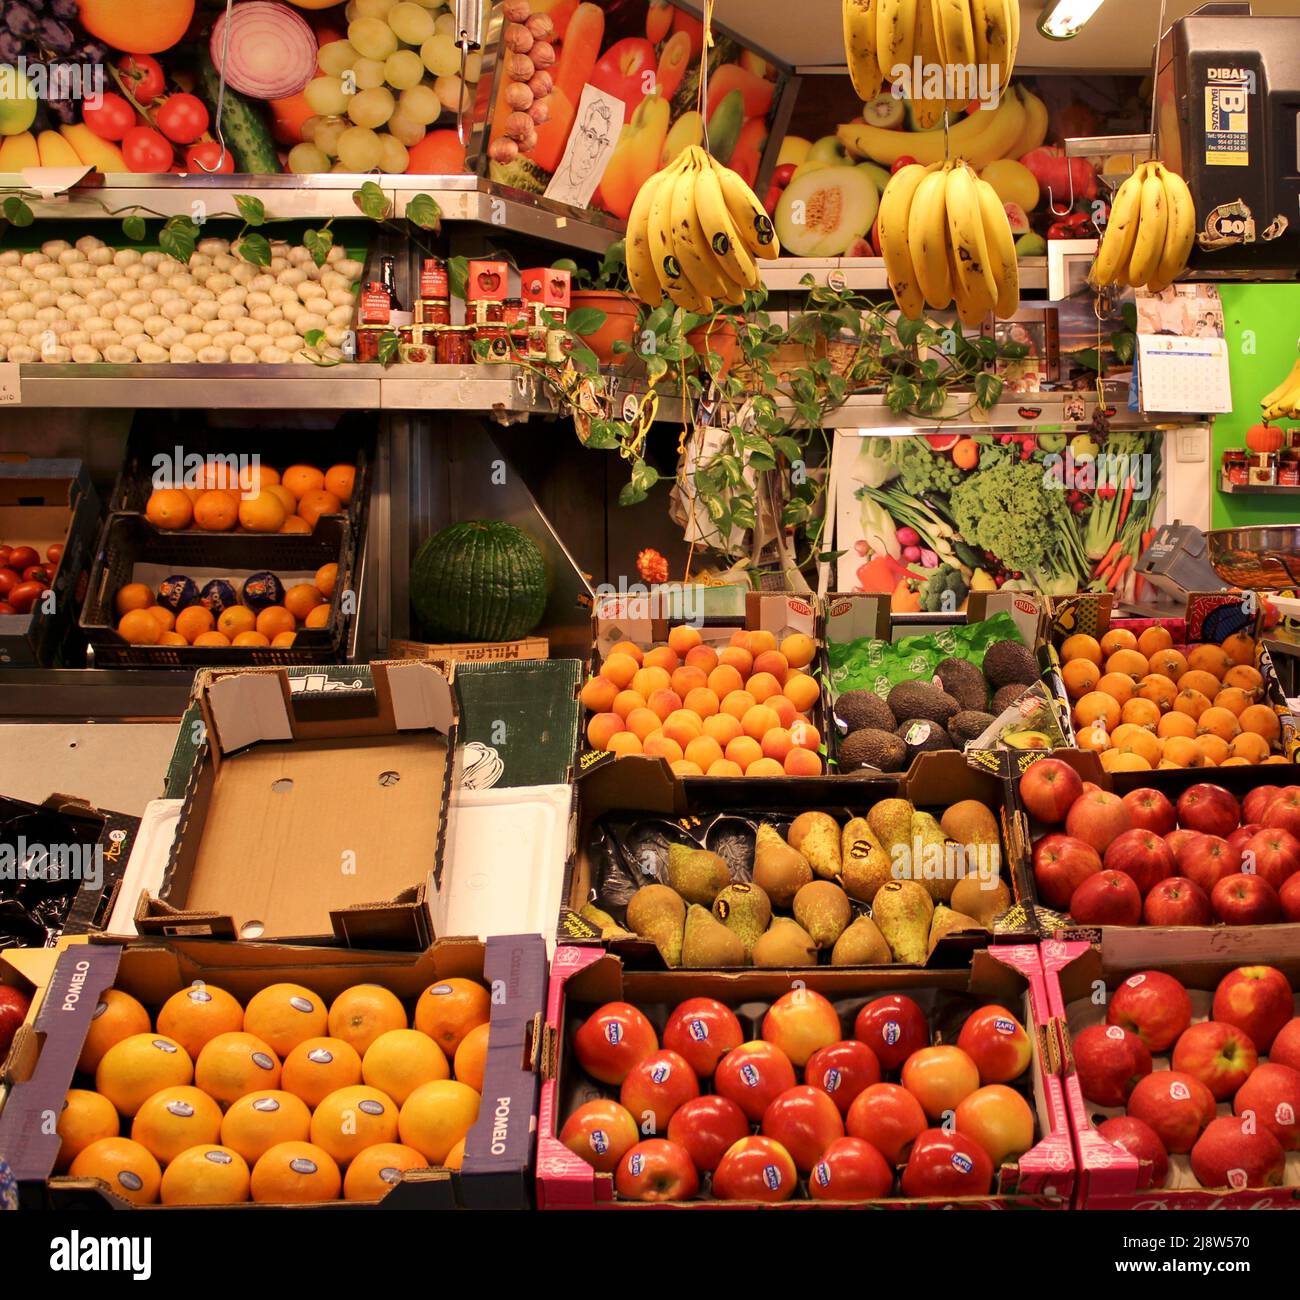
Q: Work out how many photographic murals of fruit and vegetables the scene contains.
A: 4